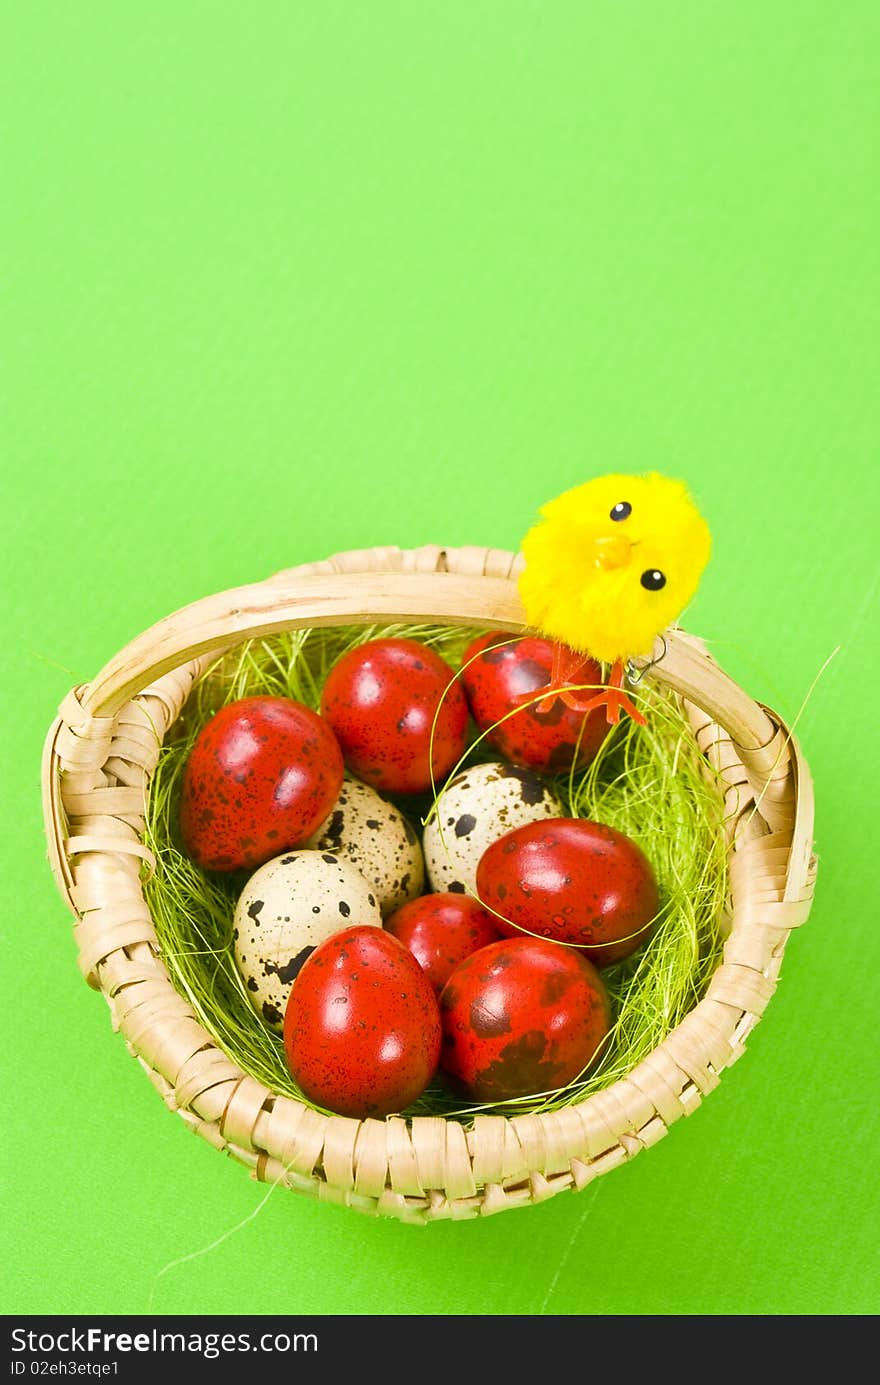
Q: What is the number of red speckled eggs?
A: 7